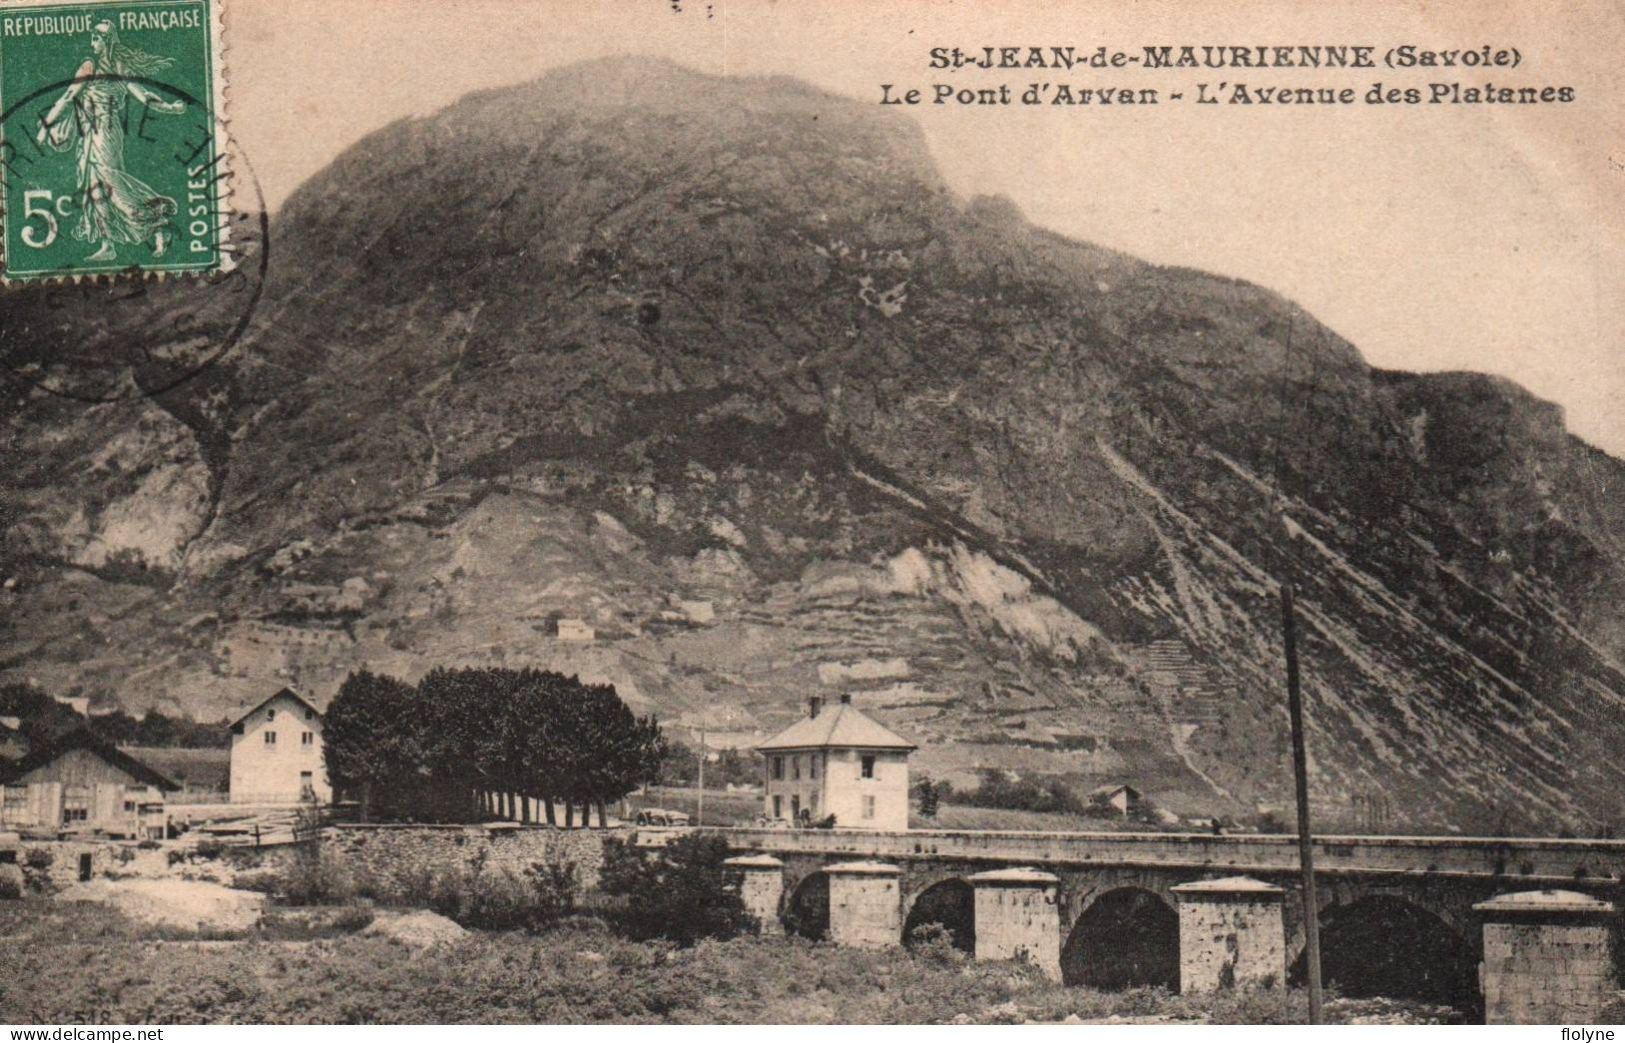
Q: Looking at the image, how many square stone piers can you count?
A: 5